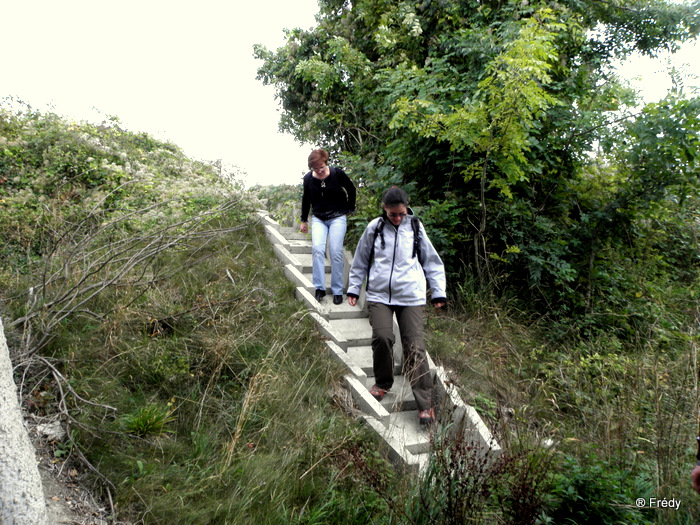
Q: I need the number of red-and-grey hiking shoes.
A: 2